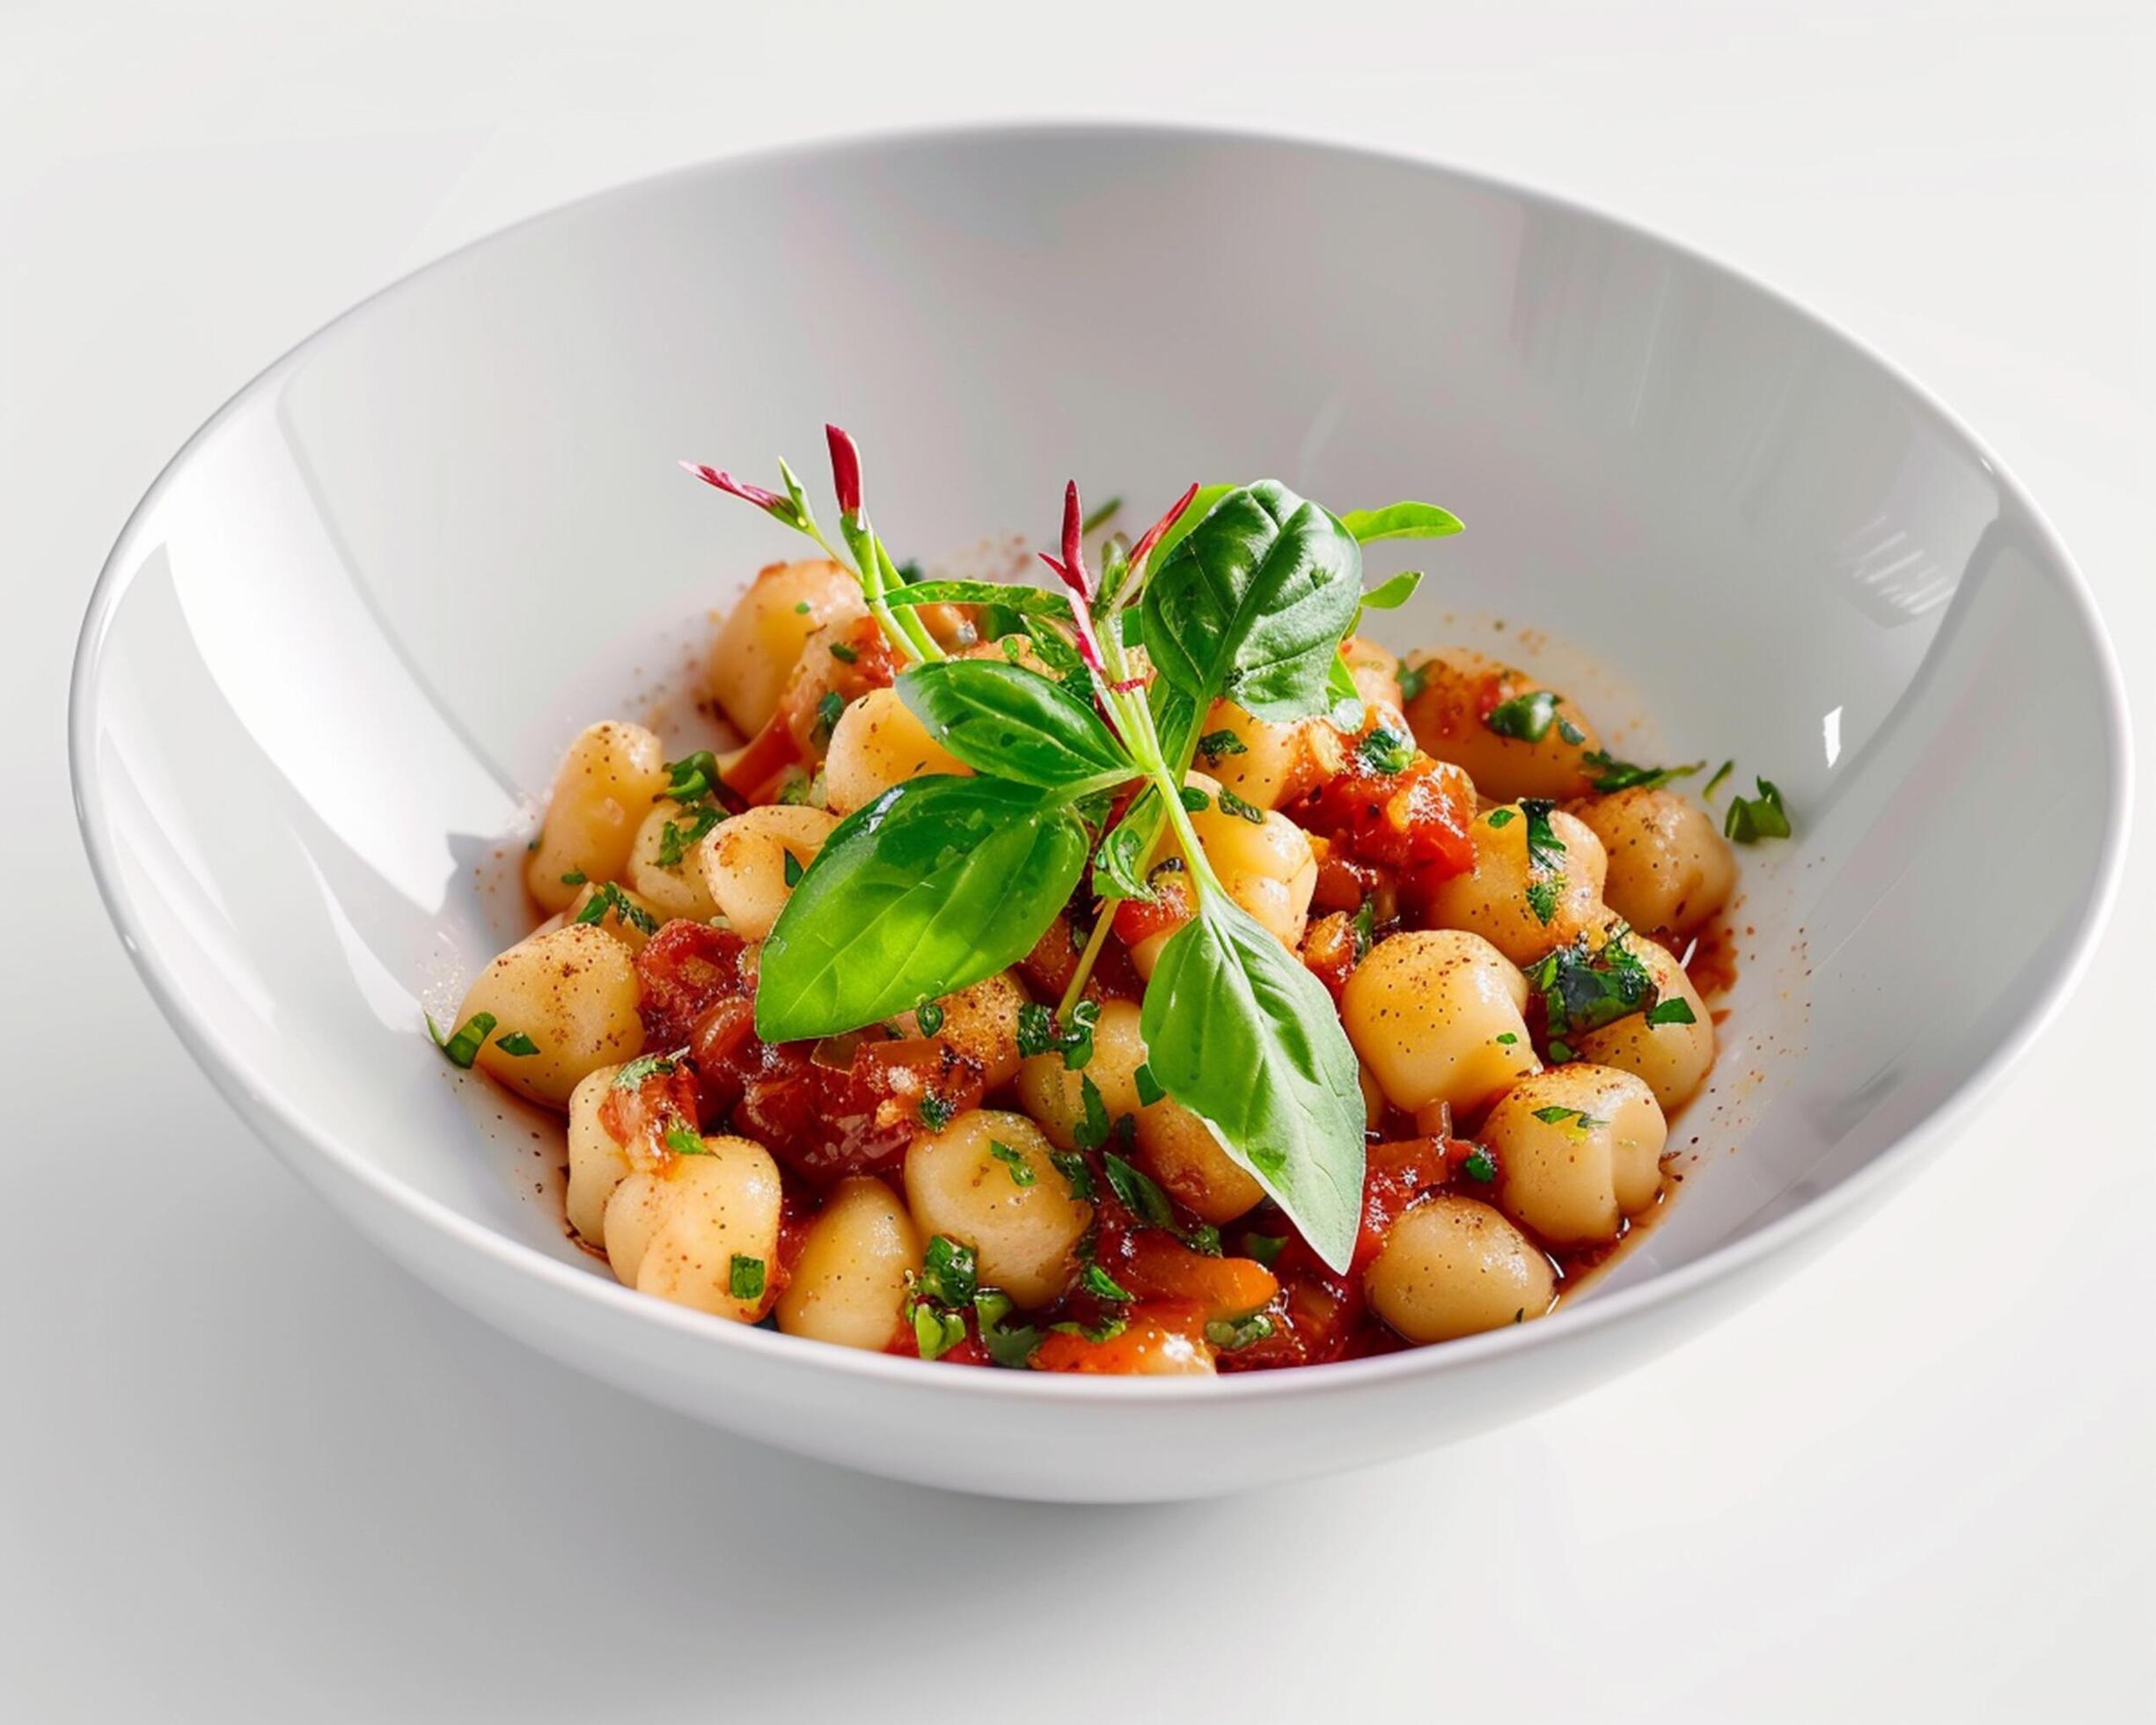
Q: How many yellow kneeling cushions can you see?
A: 0